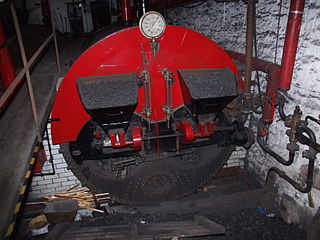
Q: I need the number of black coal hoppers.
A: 2